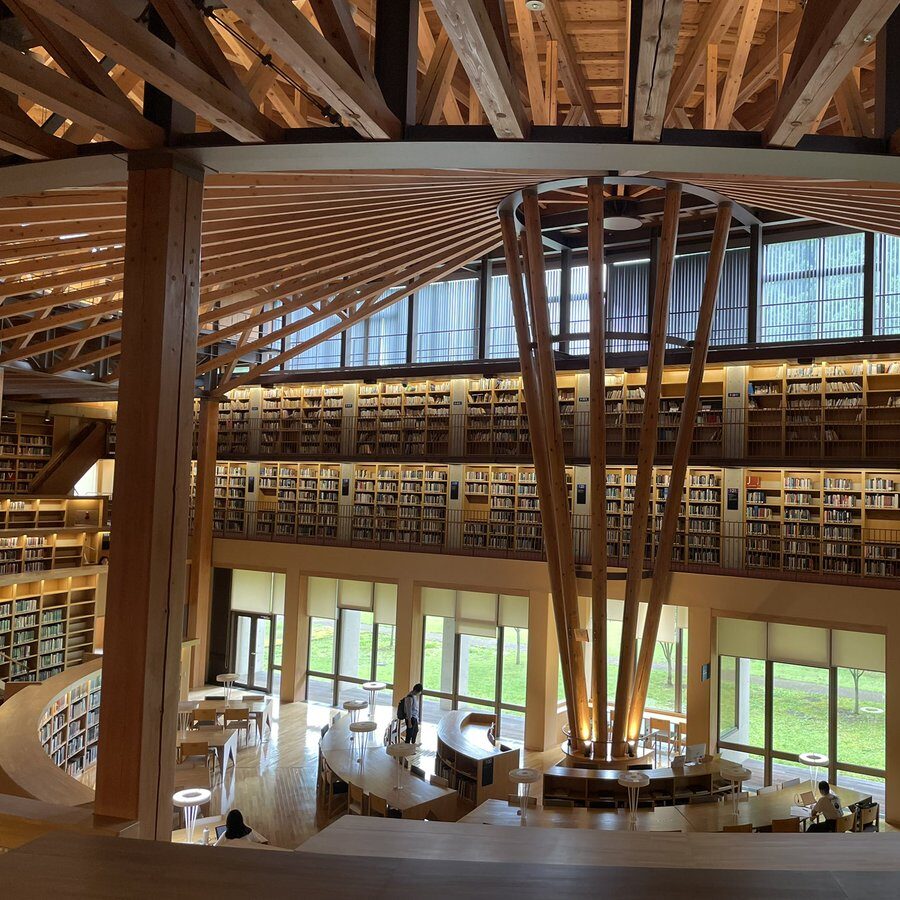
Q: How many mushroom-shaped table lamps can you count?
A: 11